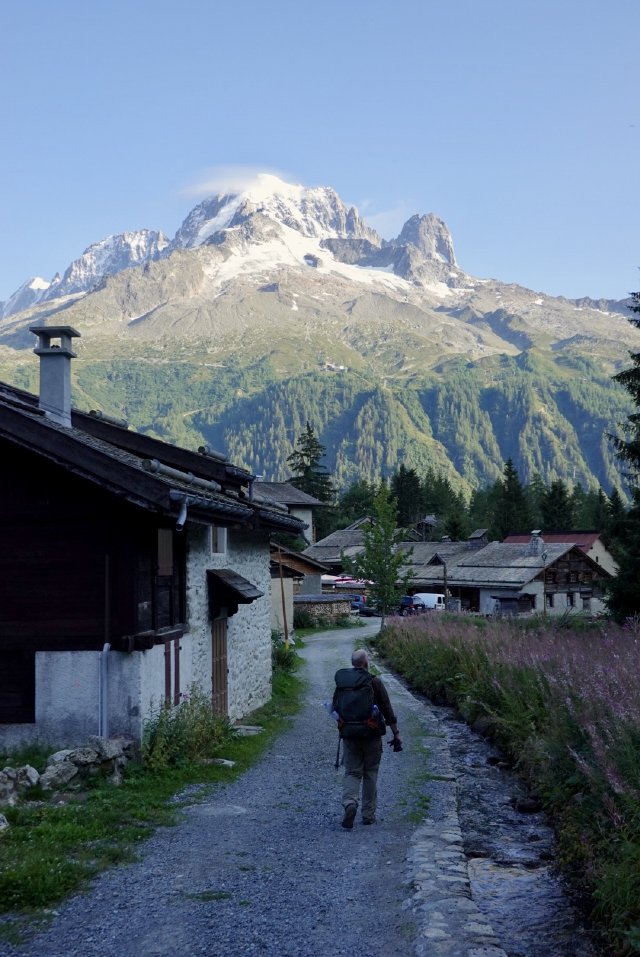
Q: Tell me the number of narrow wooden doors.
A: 1